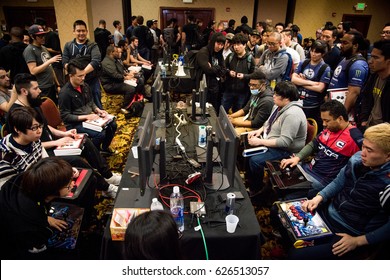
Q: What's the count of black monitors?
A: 4